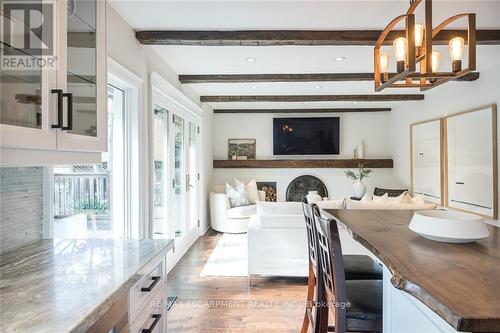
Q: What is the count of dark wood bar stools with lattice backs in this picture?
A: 2